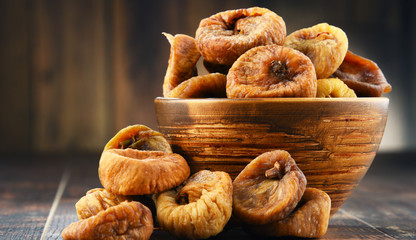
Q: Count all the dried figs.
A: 14